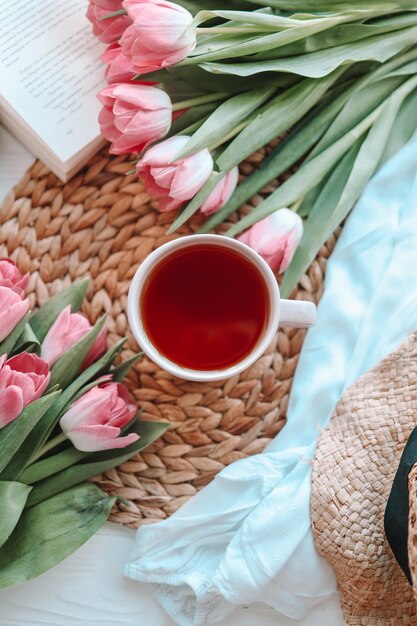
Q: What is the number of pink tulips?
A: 12